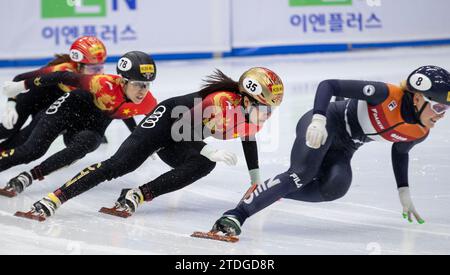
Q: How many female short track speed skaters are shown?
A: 4